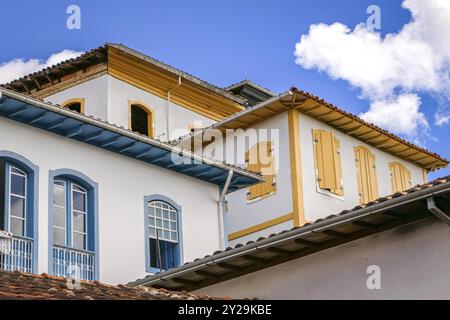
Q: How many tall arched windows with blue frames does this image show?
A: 3